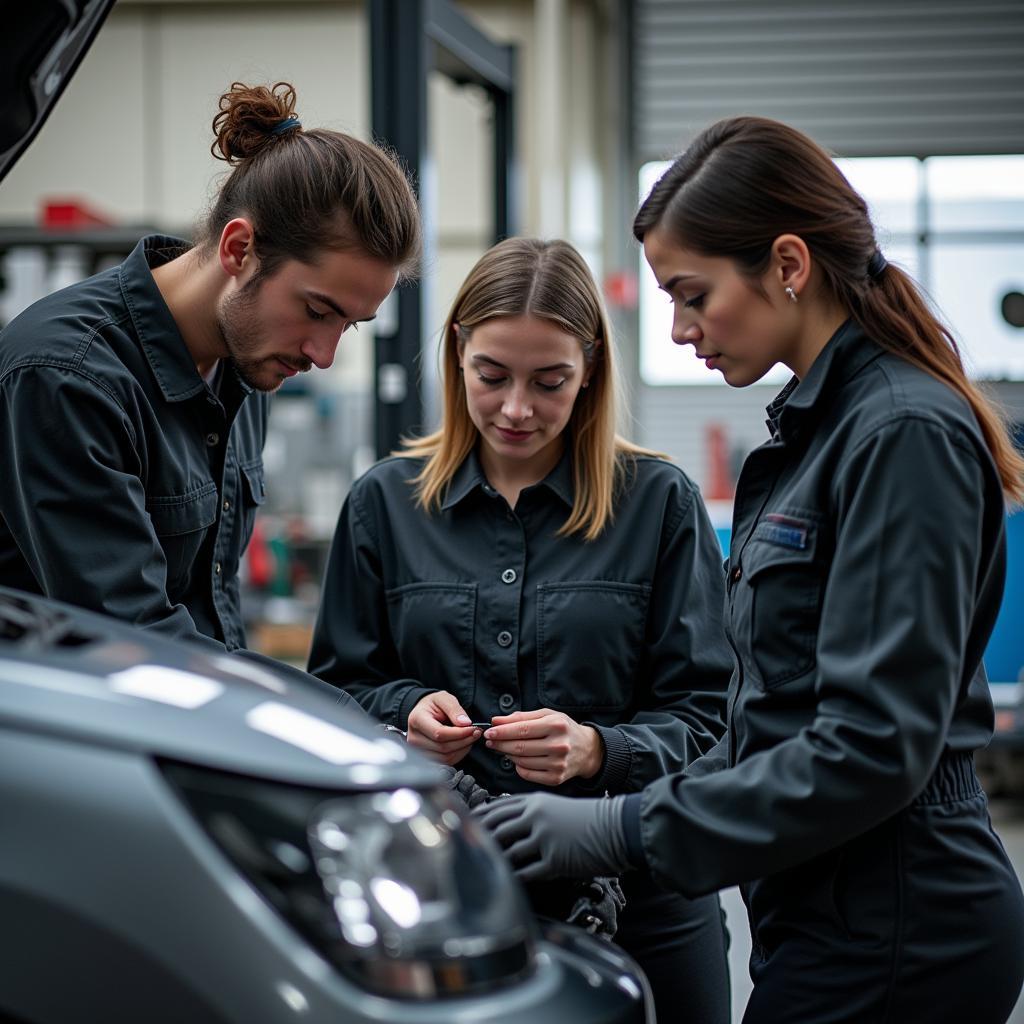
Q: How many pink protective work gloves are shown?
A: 0